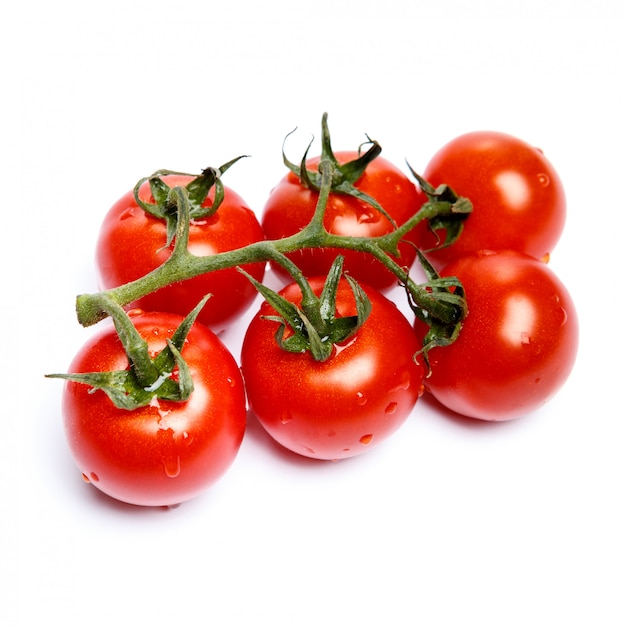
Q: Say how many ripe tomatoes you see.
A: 6